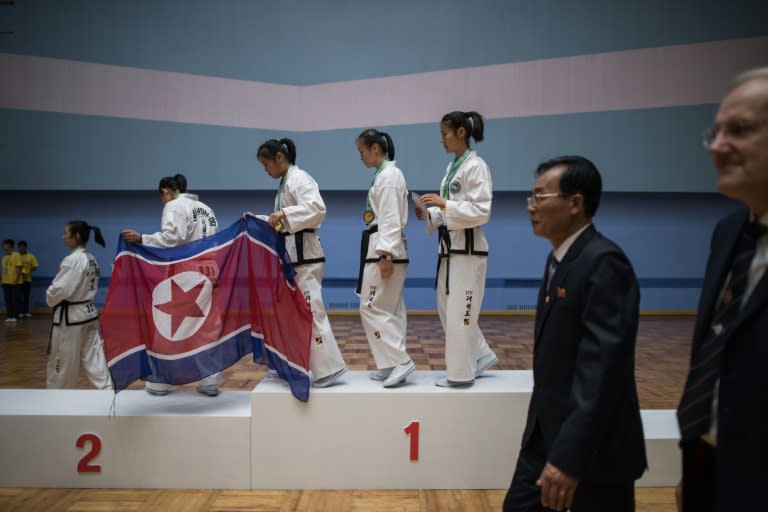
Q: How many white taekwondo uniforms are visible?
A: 5